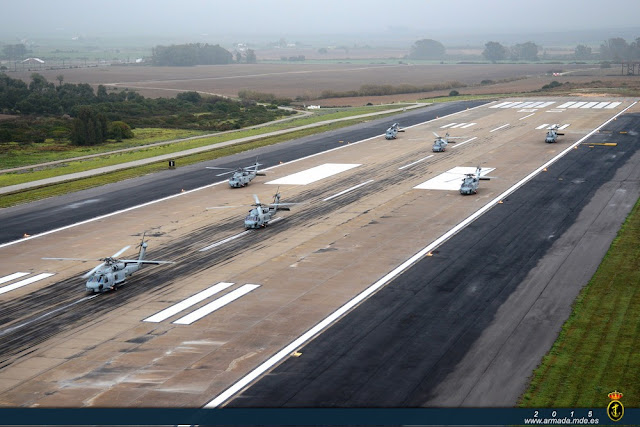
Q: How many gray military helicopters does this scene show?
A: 7